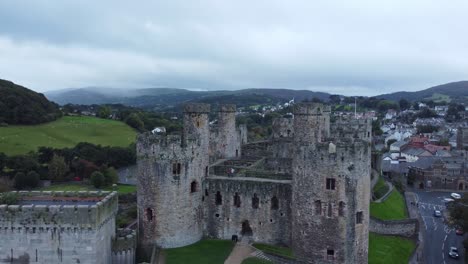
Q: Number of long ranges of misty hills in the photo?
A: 1